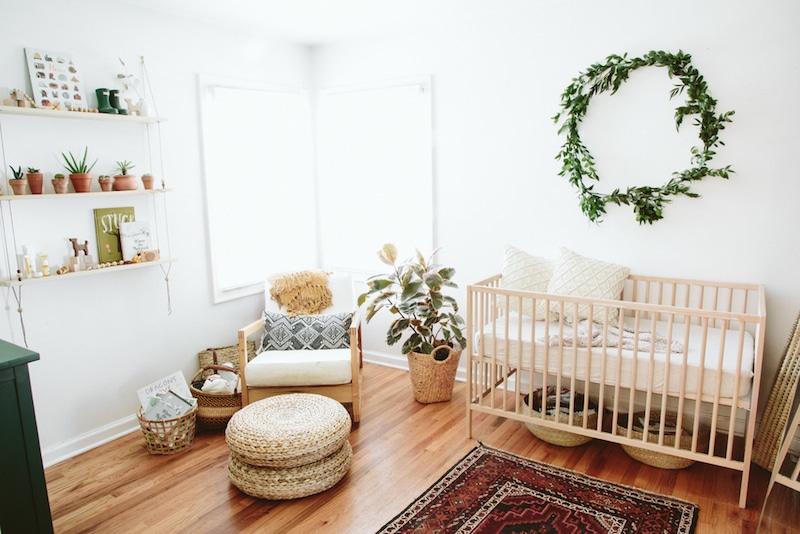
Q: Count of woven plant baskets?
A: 1